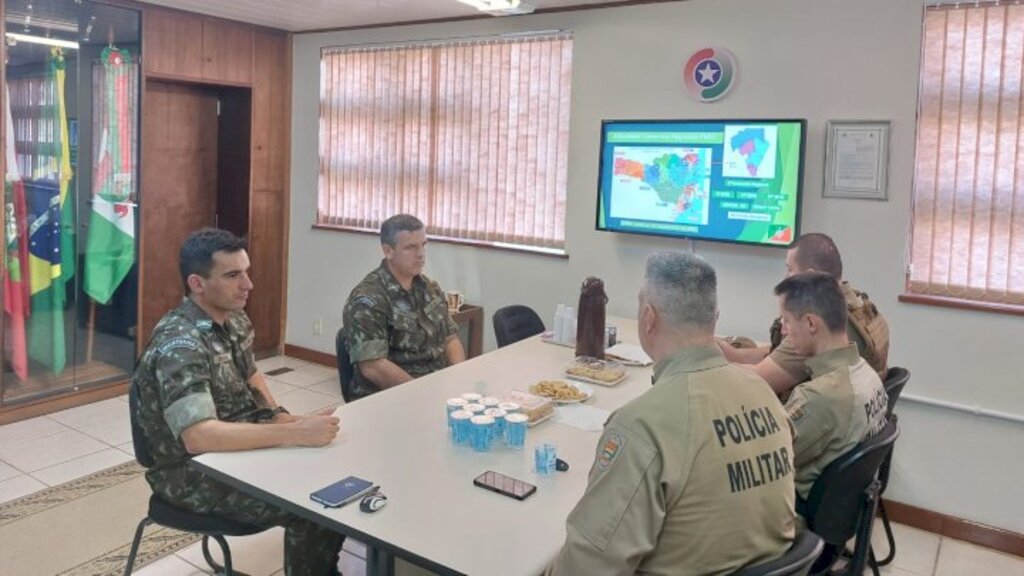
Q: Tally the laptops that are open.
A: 0